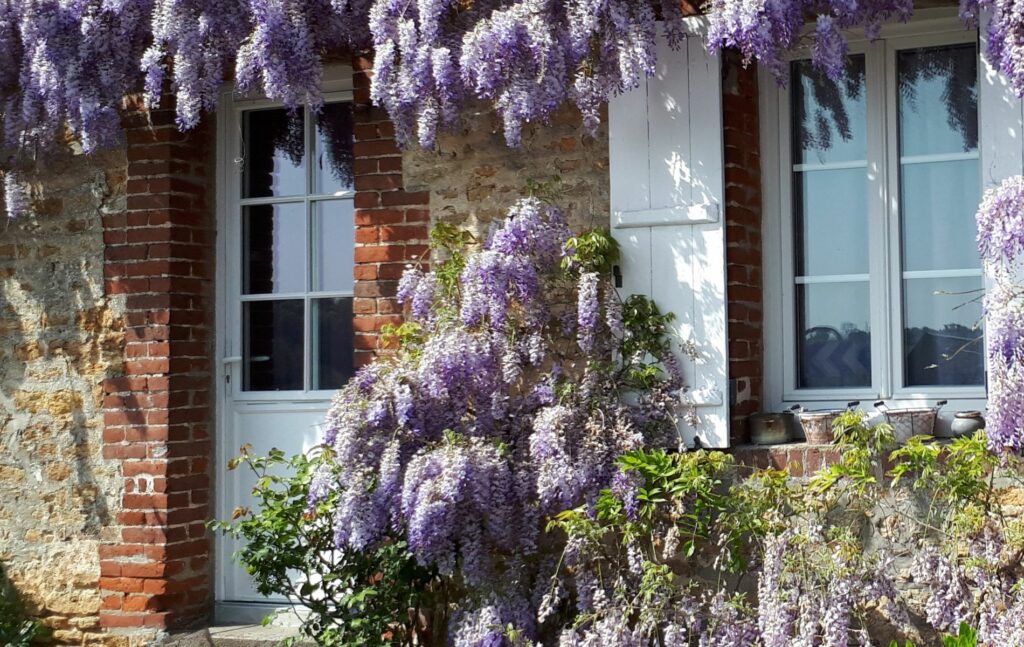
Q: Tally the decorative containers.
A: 4